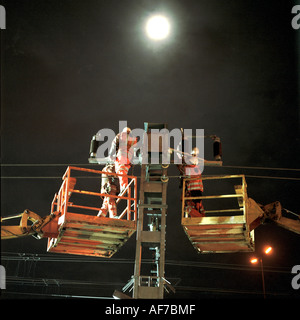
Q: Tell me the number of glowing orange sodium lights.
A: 2